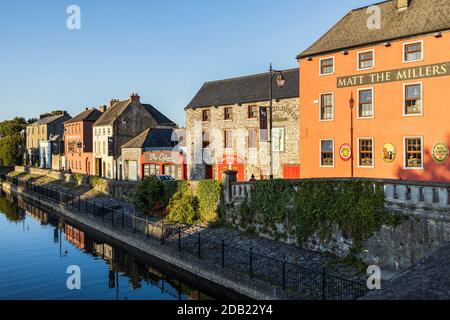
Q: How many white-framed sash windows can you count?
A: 9